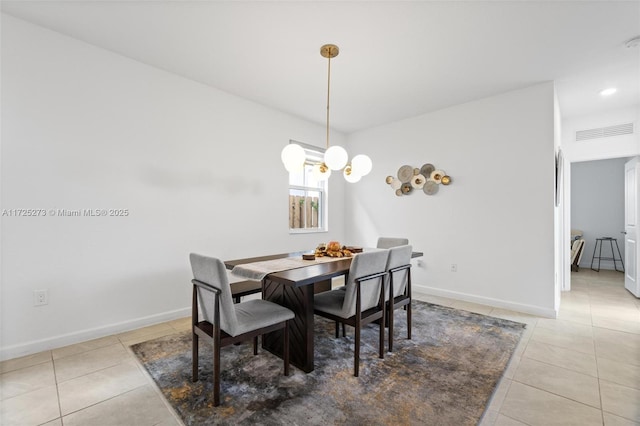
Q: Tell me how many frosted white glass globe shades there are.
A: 6